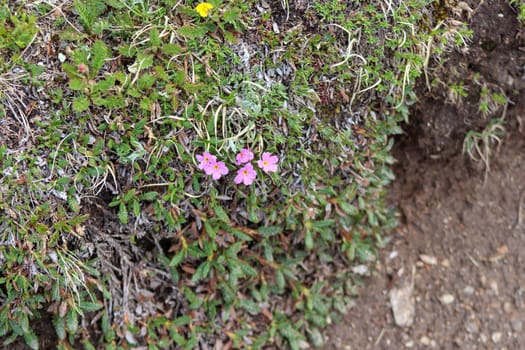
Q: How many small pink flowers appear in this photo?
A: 5